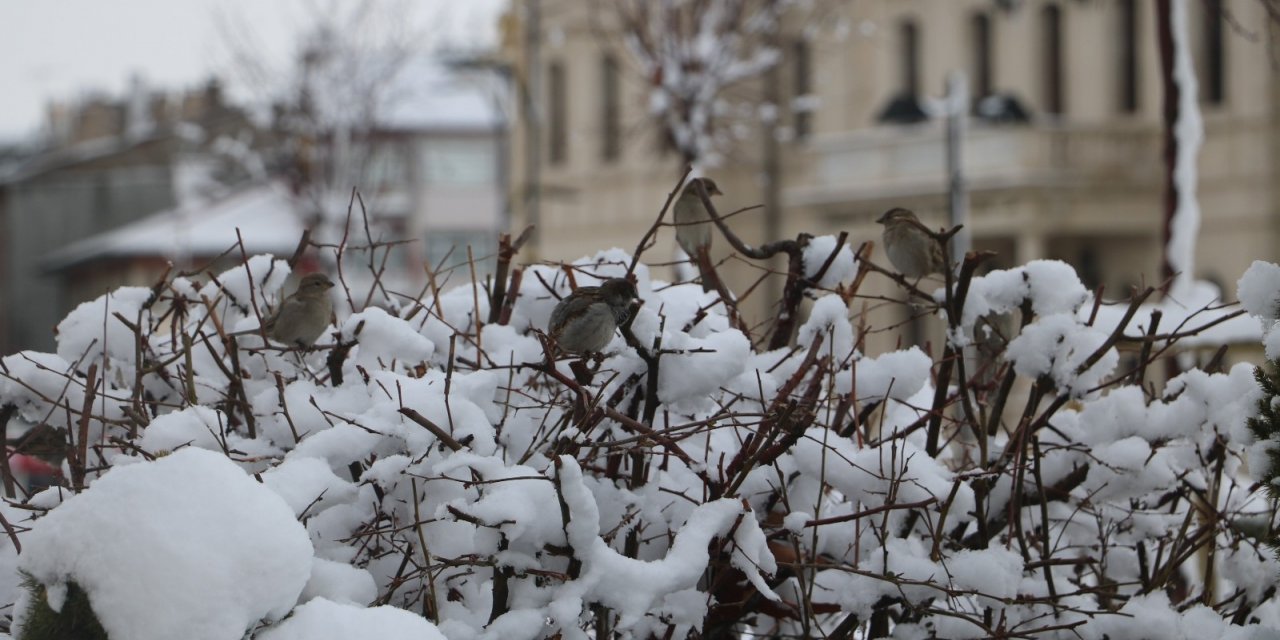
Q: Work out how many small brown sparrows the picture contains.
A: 4